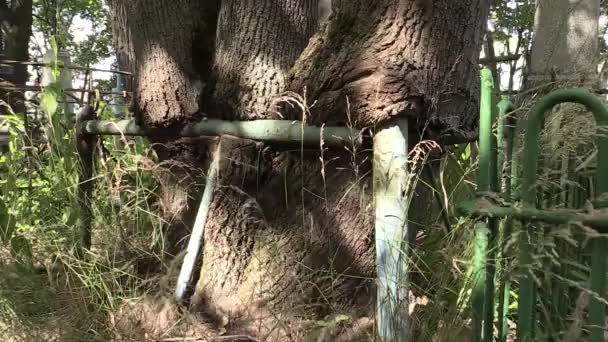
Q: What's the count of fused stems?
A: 3